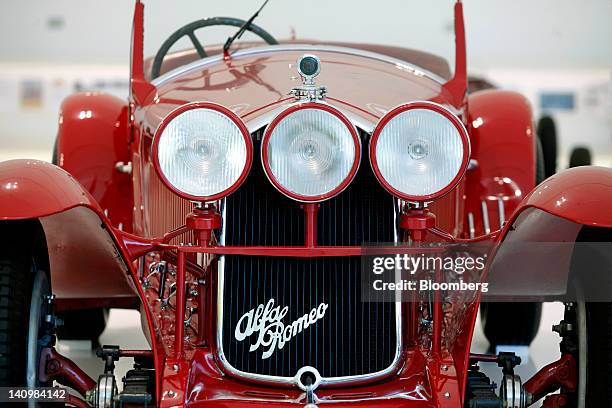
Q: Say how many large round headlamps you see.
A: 3